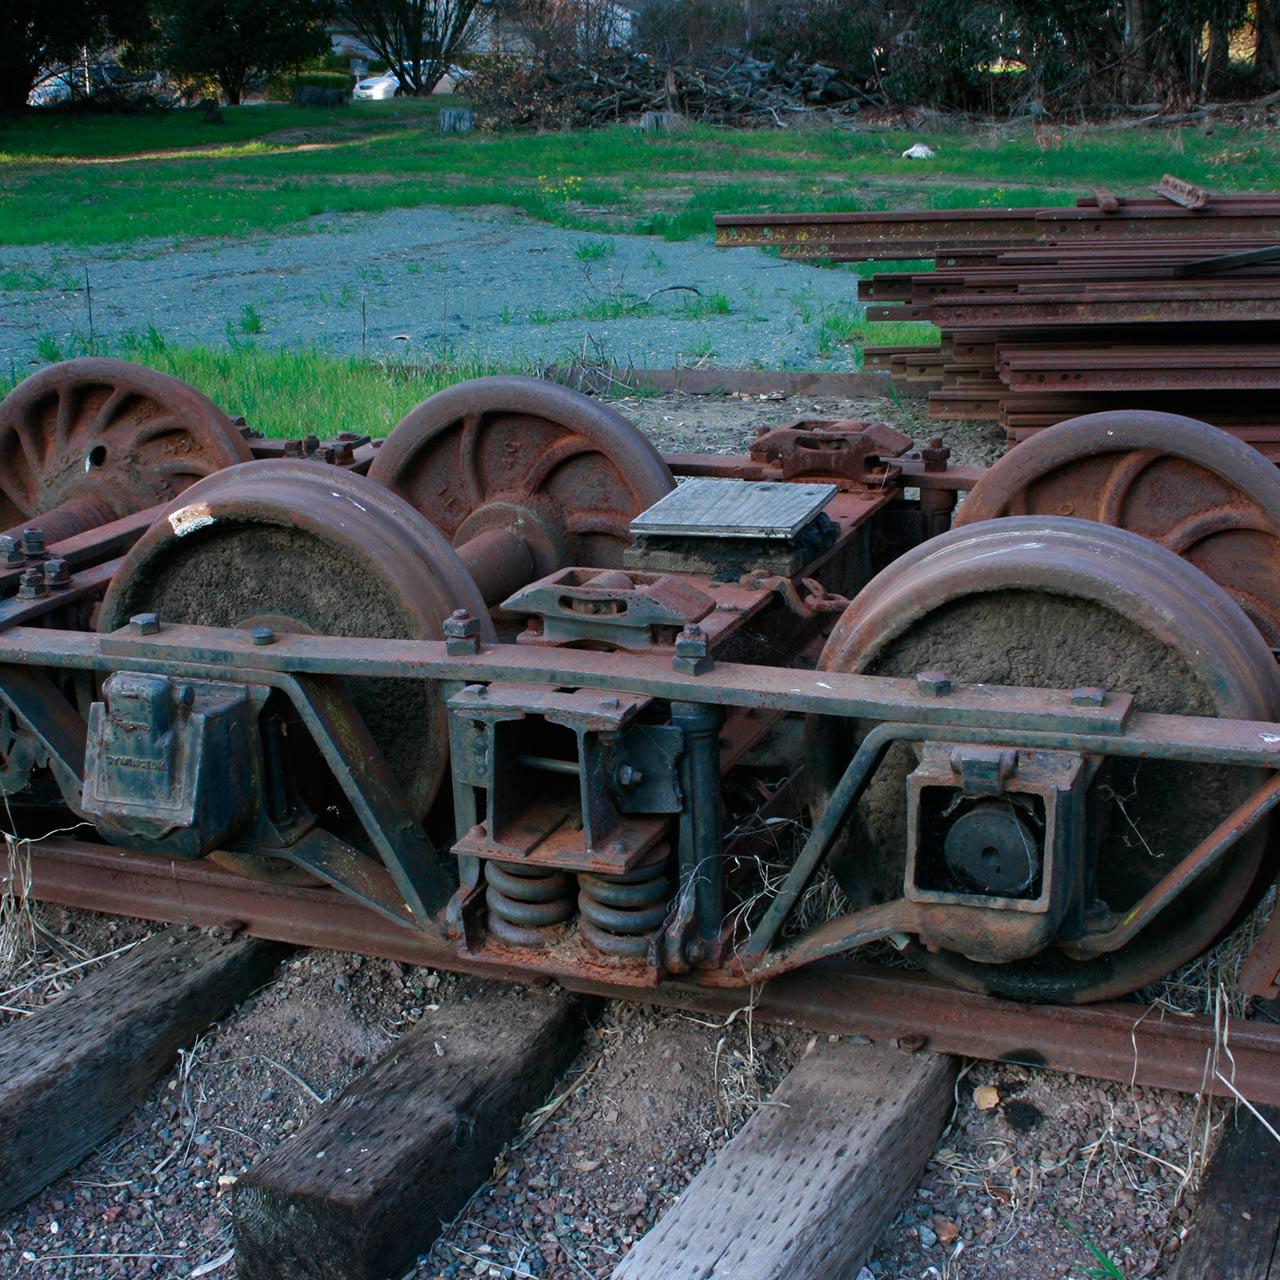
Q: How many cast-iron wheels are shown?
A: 5